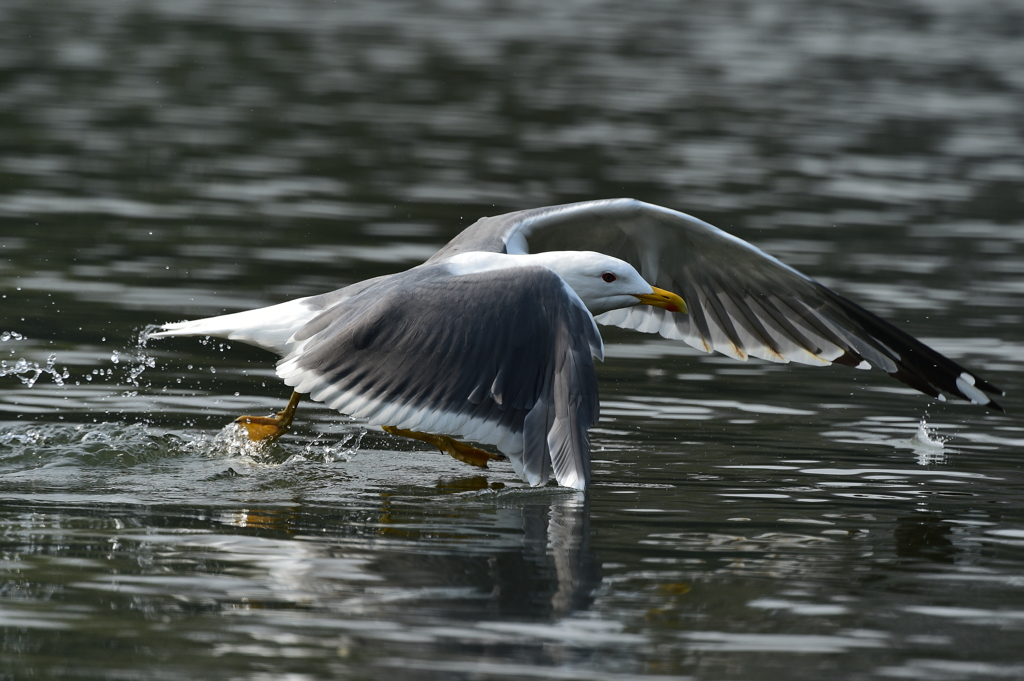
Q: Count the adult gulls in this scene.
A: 1